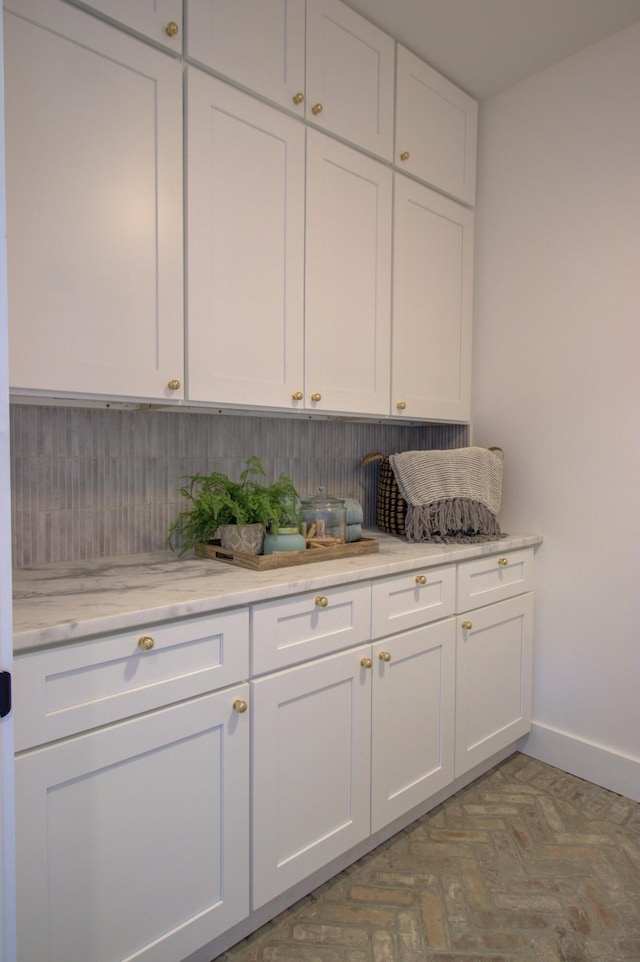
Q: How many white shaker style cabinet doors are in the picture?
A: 12